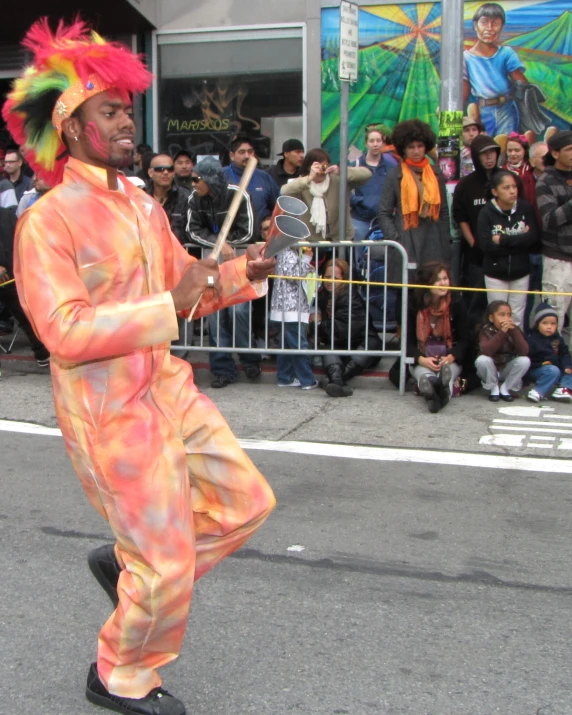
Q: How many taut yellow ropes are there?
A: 1